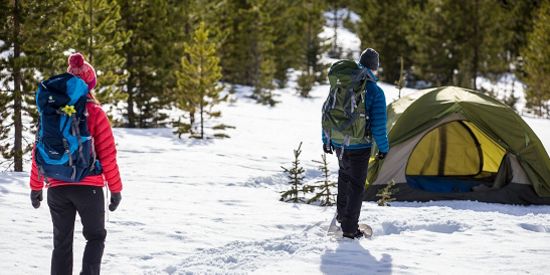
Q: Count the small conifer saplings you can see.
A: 3